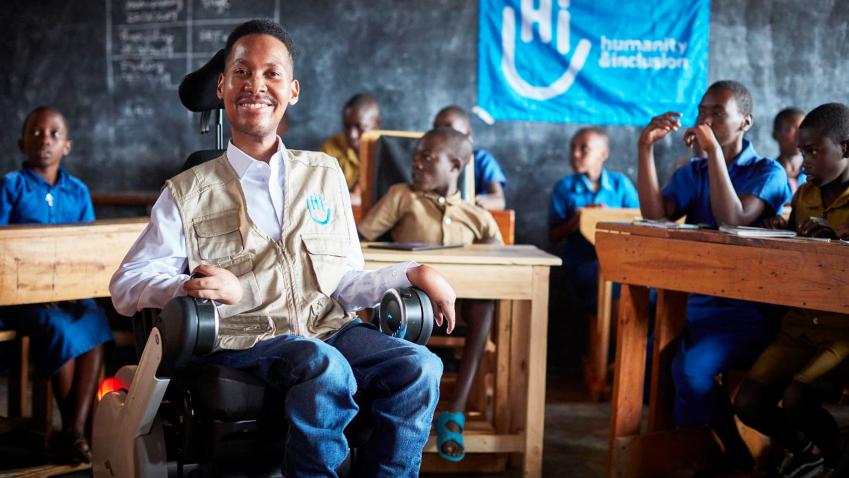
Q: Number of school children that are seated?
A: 8